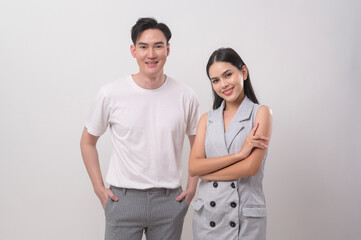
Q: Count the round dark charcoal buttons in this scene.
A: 6